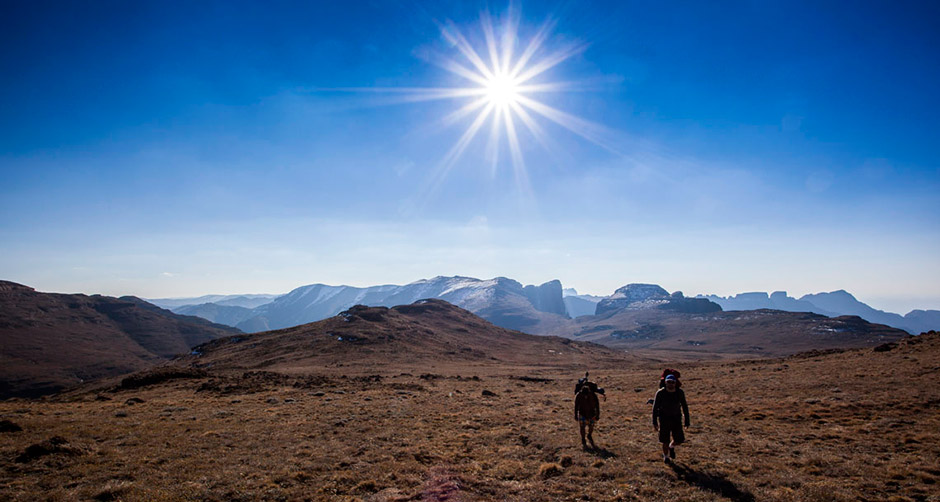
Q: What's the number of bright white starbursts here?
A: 1